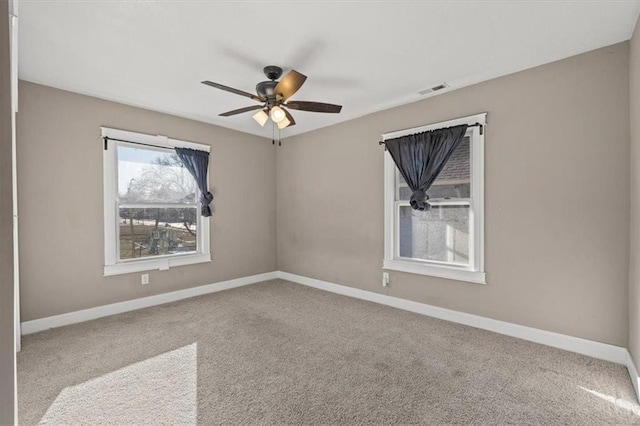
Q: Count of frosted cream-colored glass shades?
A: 3